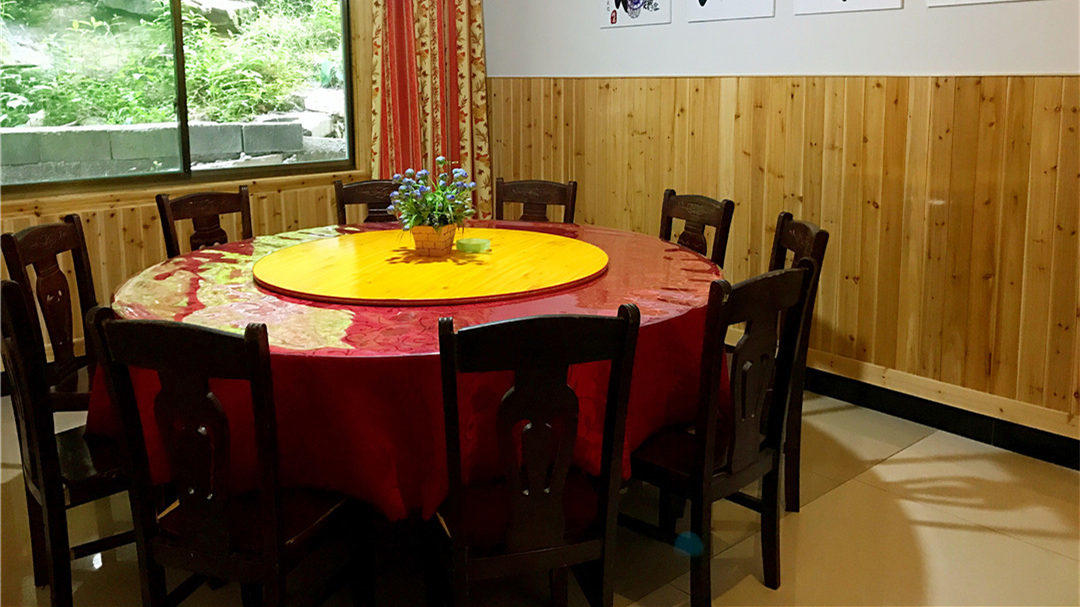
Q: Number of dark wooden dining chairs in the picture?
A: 10